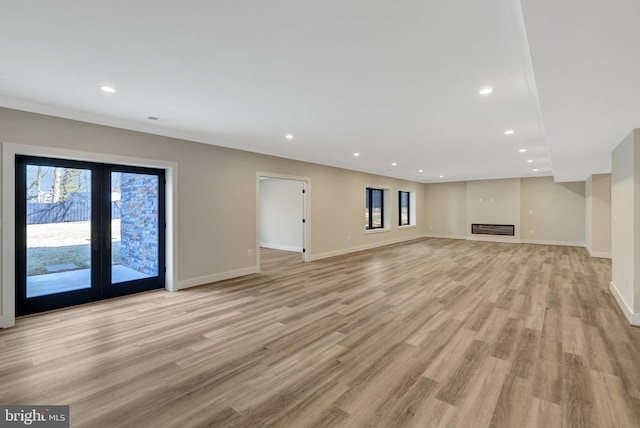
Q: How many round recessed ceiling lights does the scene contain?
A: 11